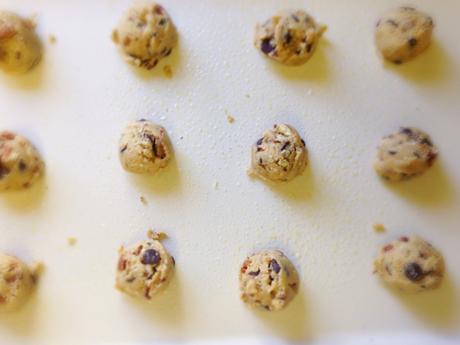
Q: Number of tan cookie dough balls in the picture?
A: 12